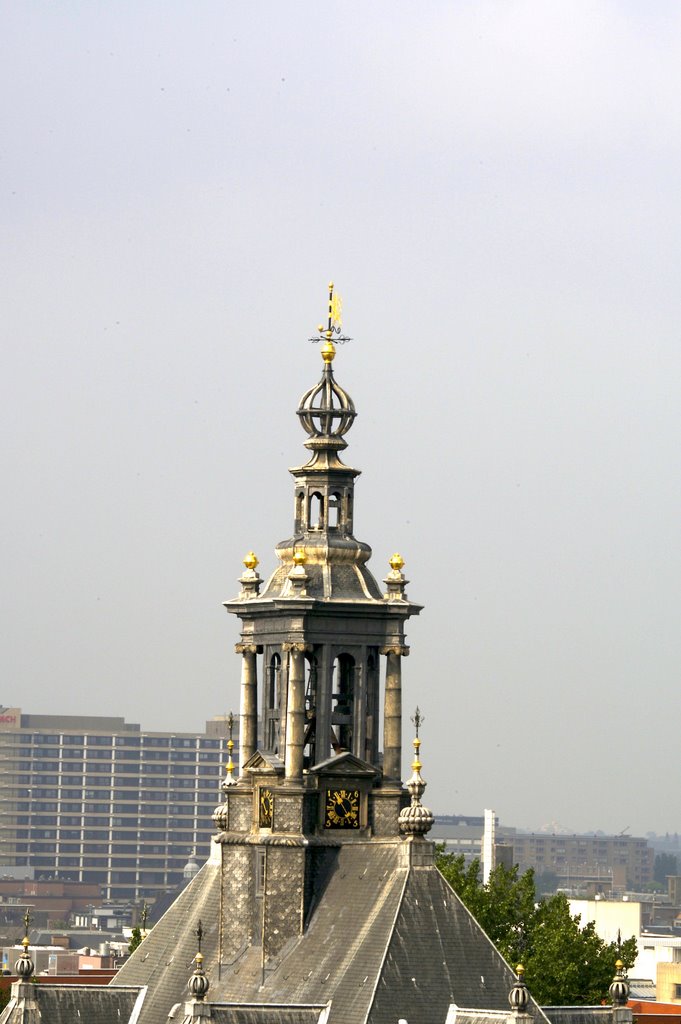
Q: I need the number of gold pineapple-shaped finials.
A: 3